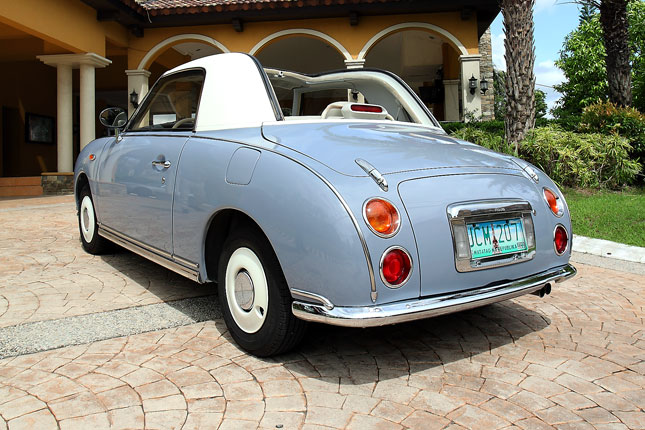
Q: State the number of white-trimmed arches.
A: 3